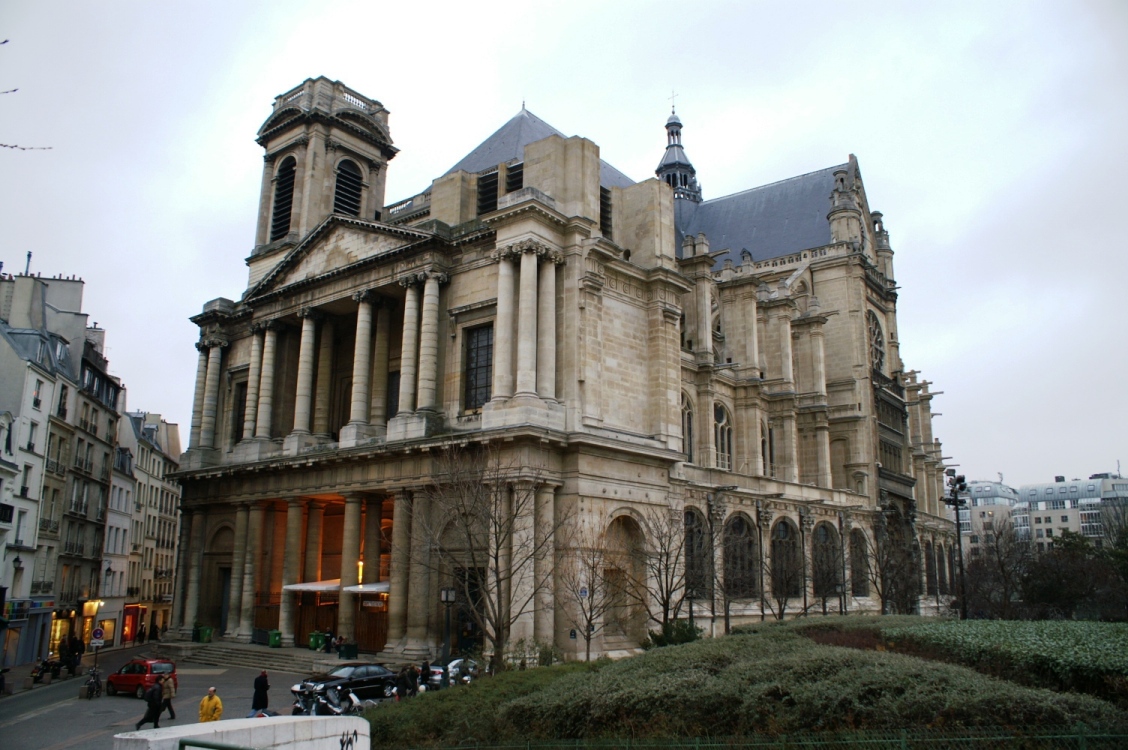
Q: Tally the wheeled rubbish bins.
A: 4